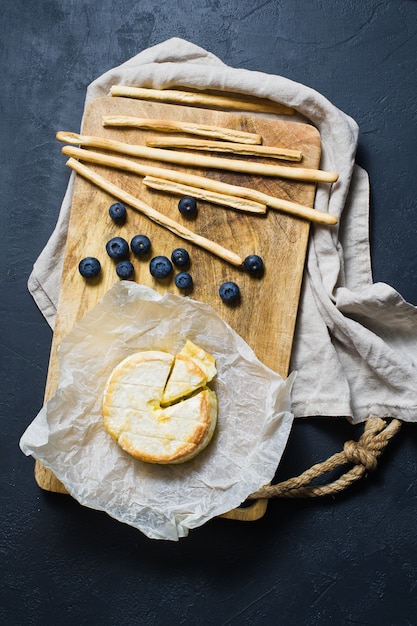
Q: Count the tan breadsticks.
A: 7